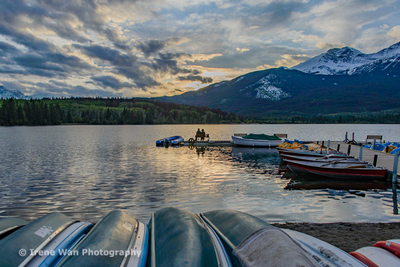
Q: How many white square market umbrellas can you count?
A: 0